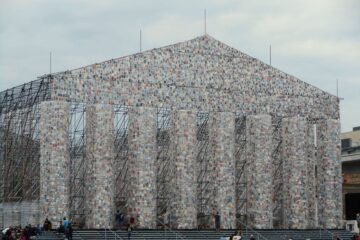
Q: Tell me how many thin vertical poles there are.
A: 5